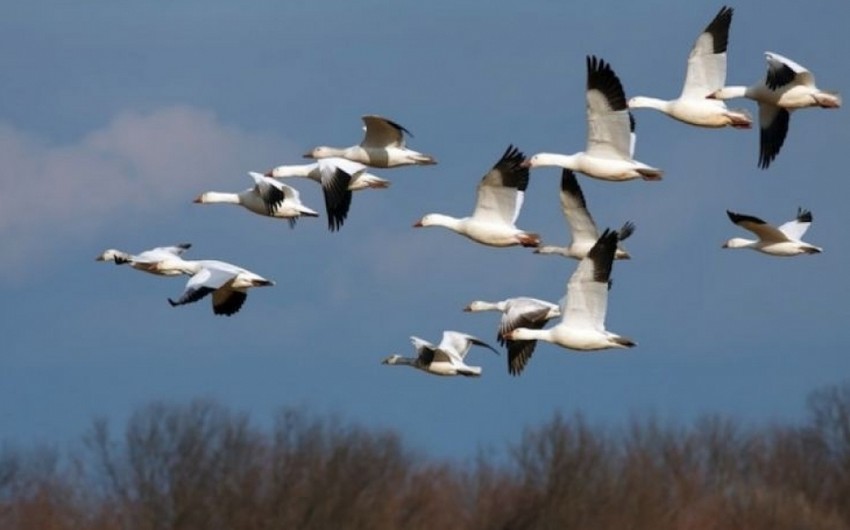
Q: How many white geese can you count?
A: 14